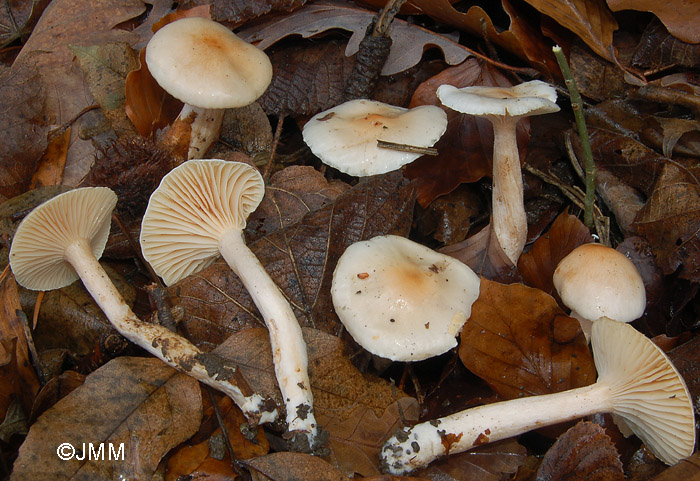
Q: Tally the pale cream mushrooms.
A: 8